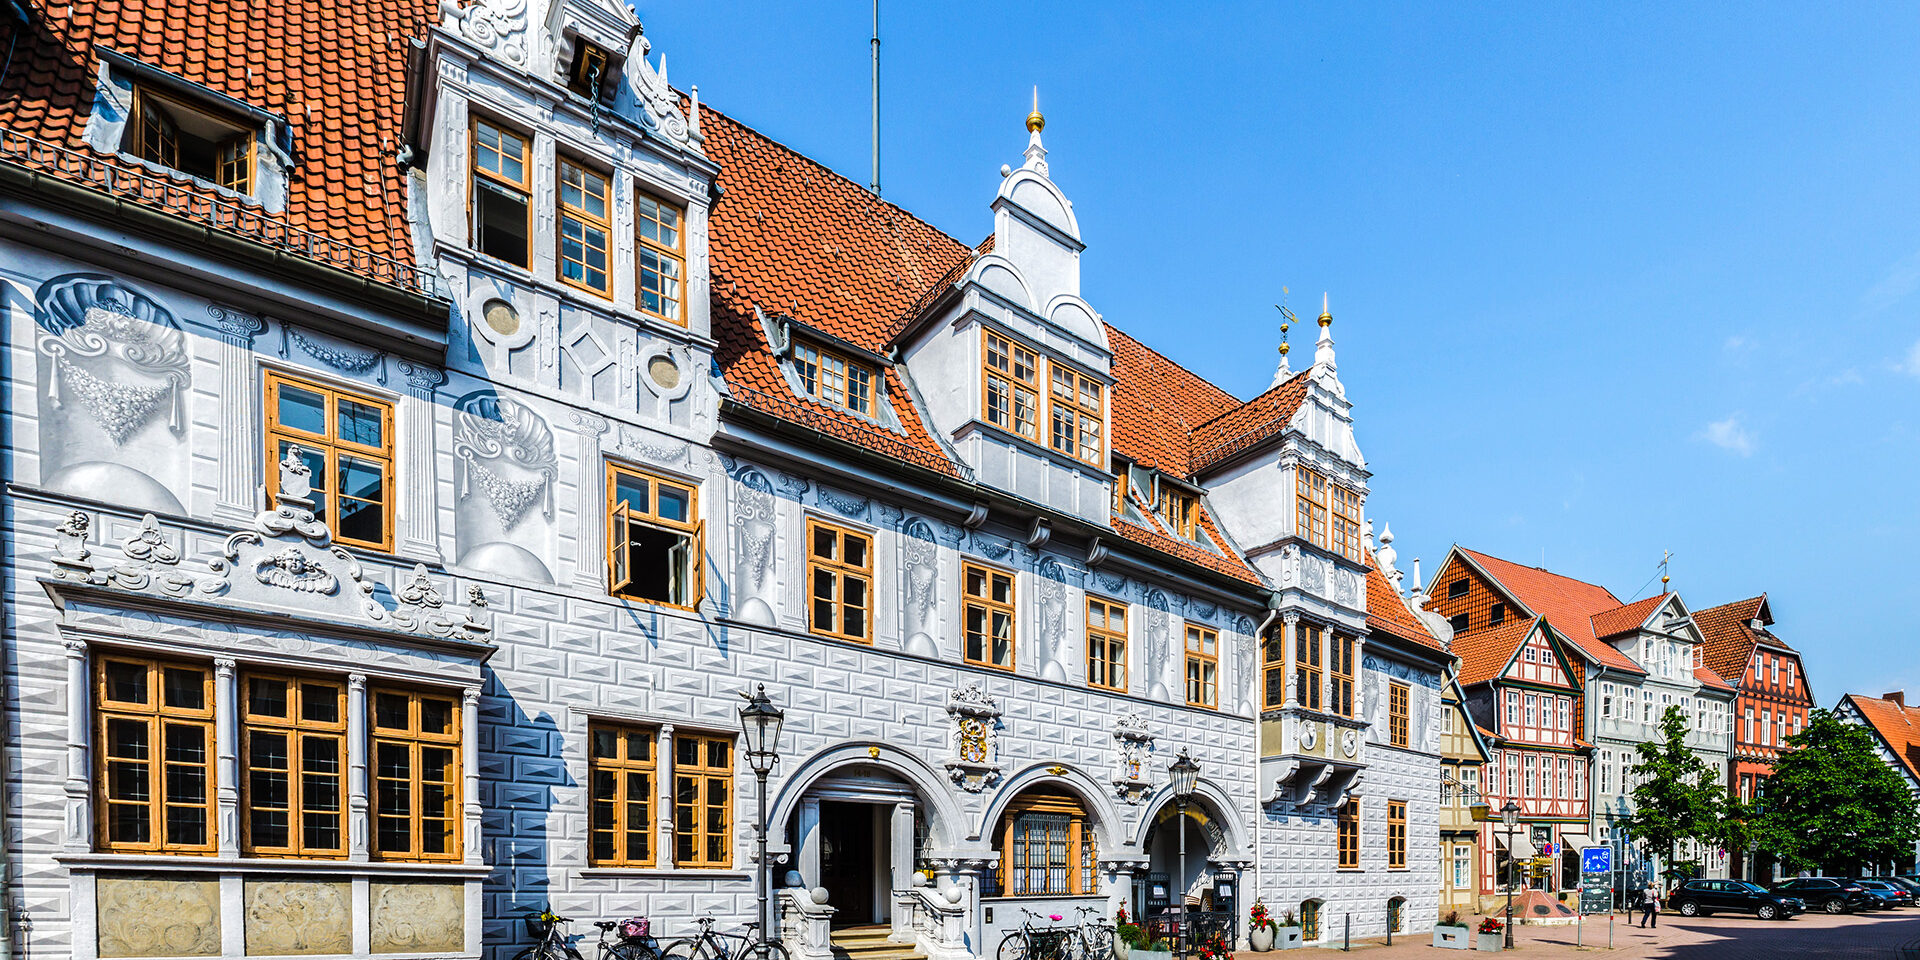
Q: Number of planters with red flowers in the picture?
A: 4